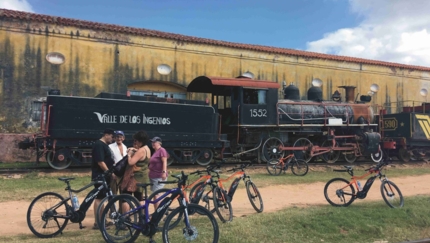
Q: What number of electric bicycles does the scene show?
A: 6